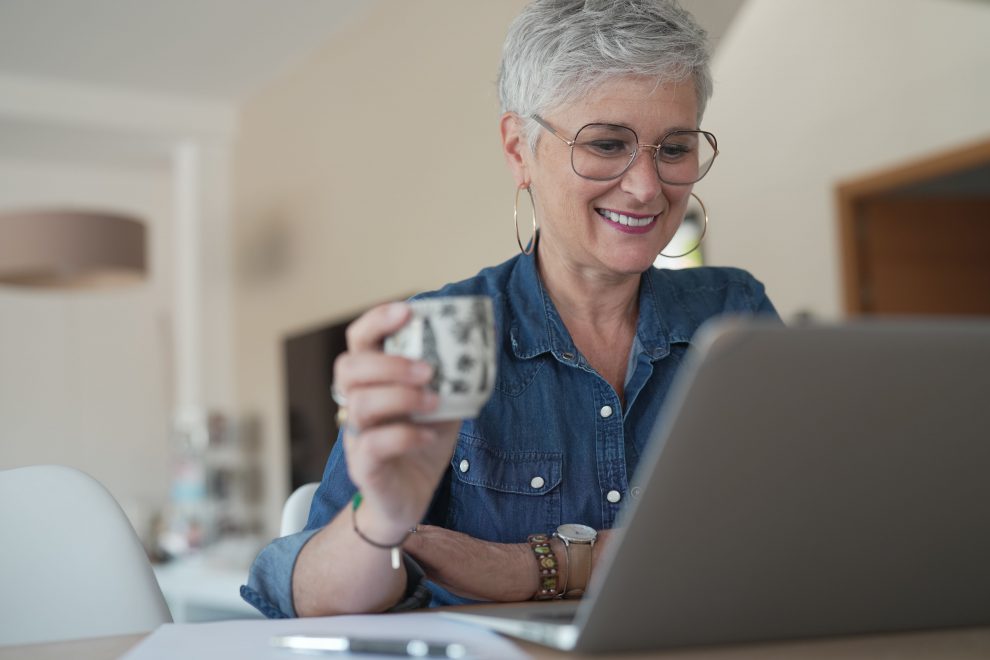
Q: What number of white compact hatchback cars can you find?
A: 0